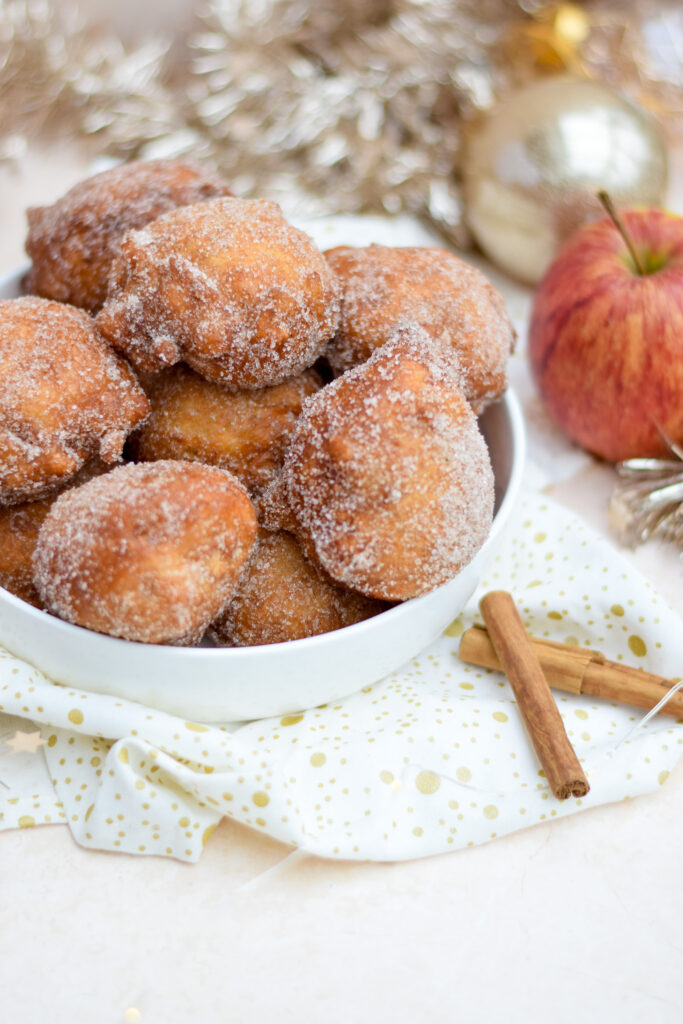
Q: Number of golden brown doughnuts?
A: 9